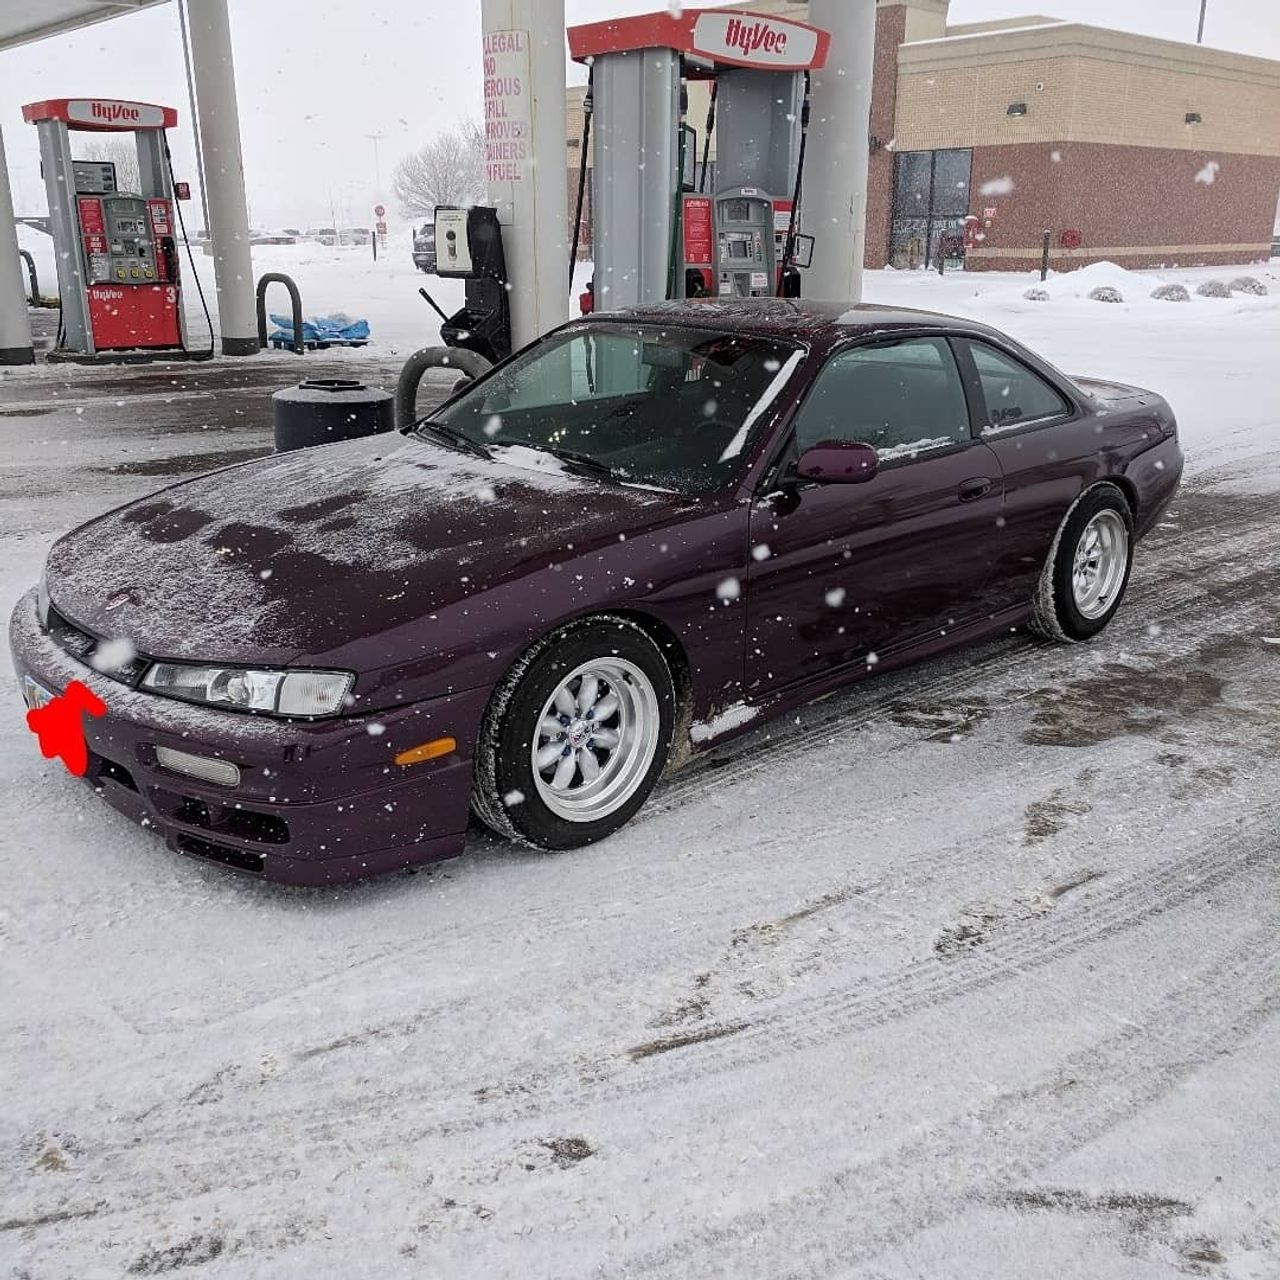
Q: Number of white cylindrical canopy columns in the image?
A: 4